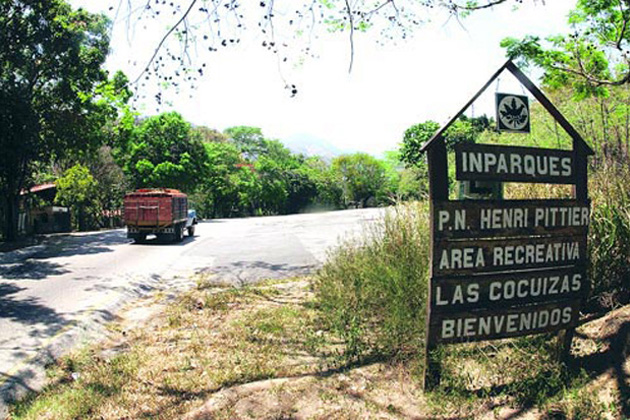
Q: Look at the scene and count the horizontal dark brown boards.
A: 5